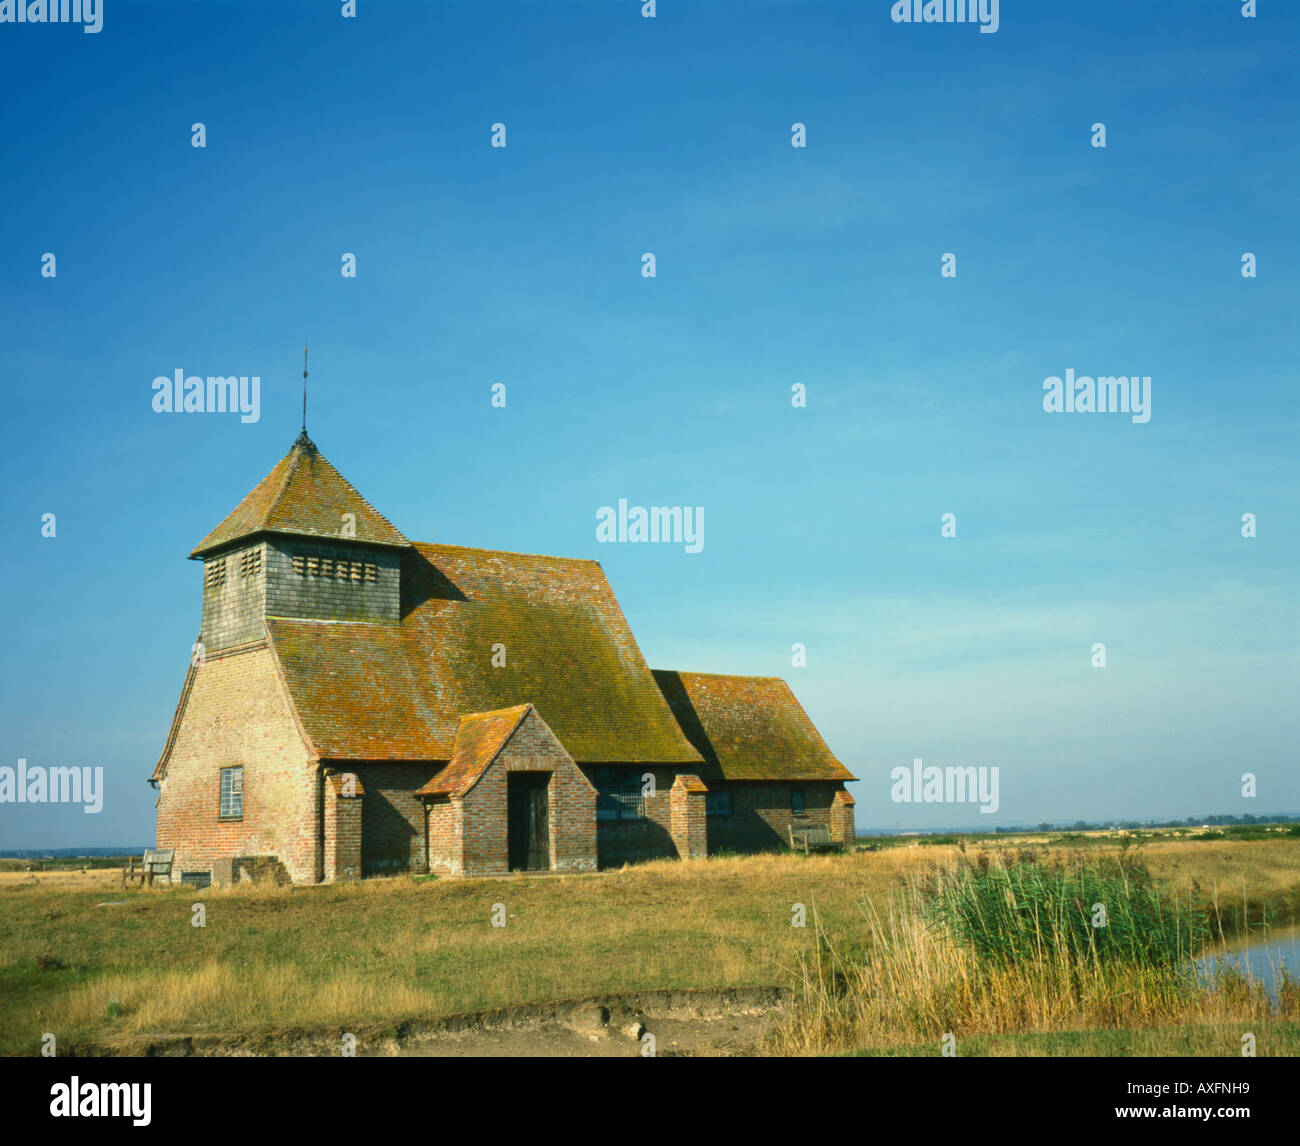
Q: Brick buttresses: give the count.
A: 3